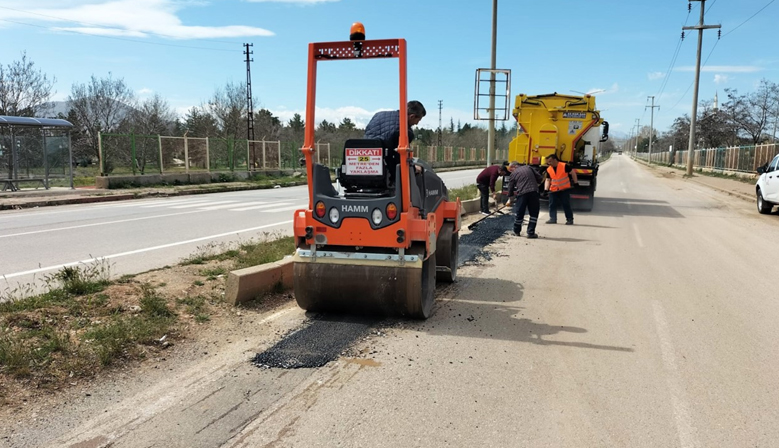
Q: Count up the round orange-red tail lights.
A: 2